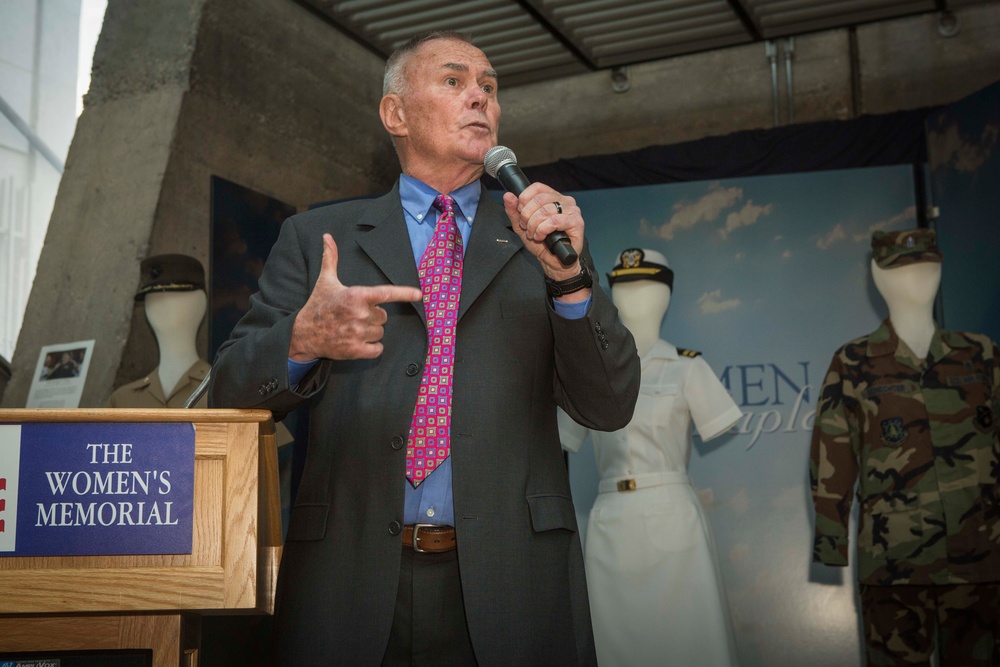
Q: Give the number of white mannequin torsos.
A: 3